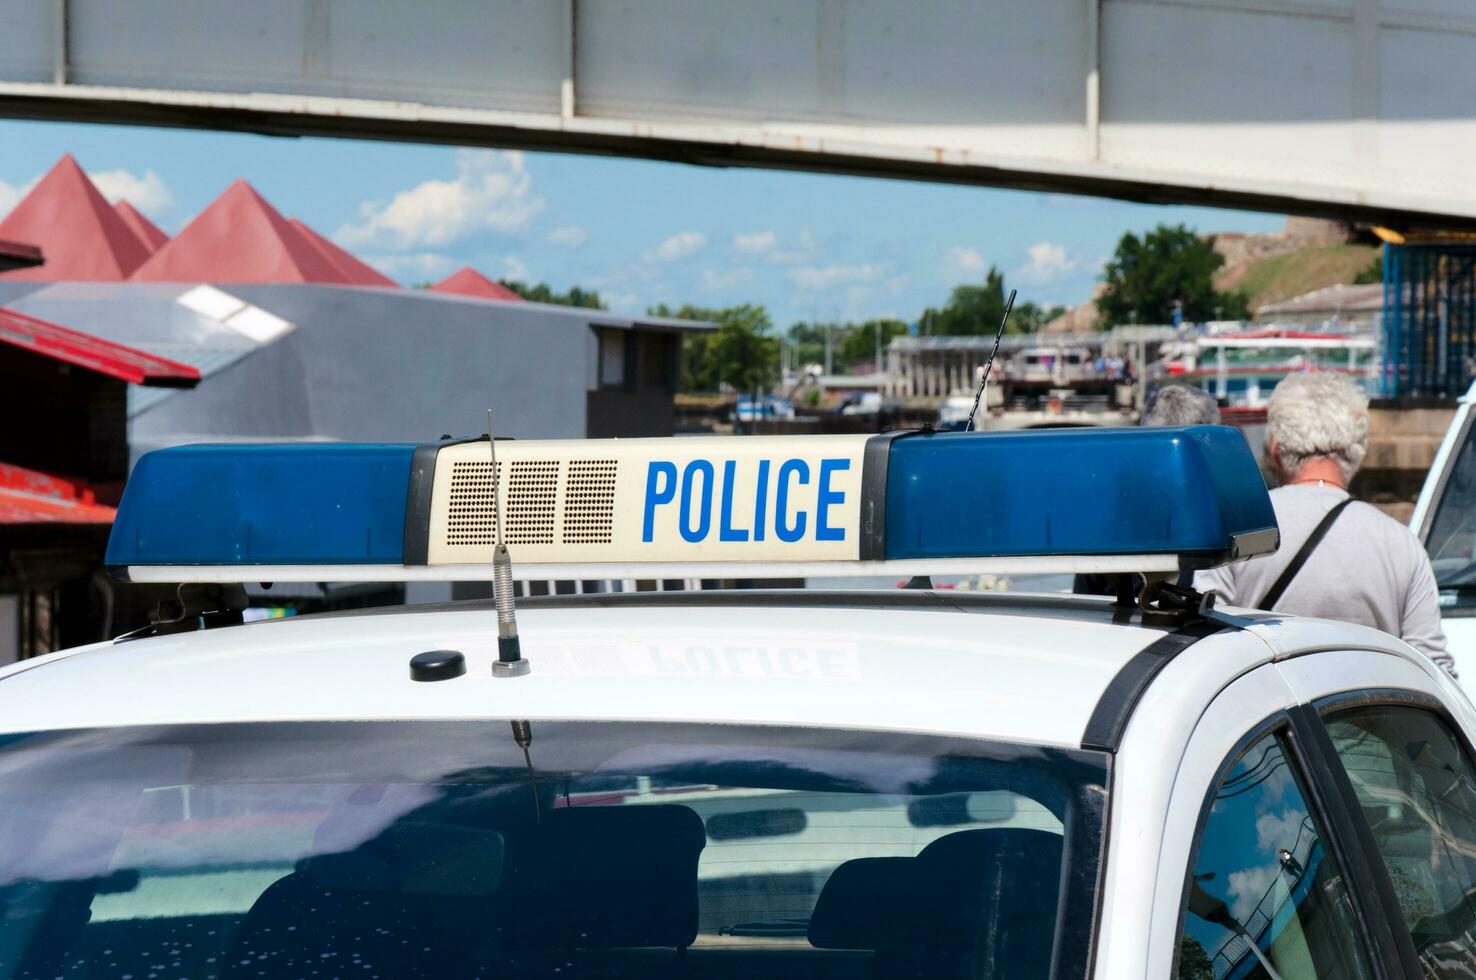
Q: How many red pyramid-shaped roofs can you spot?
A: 5